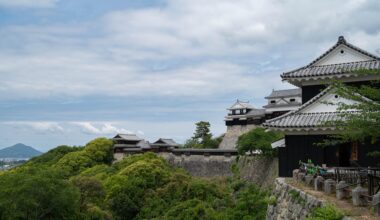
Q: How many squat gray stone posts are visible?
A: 8